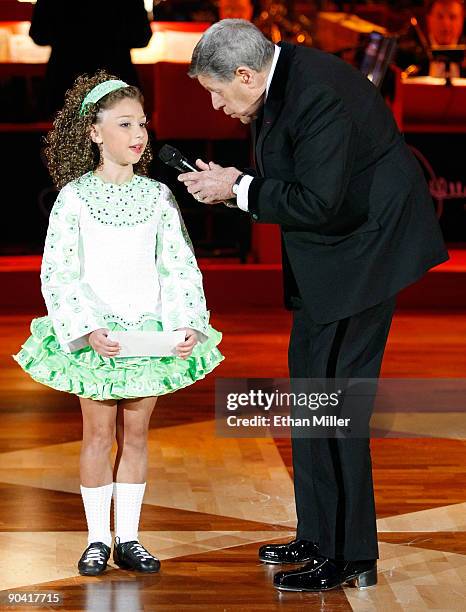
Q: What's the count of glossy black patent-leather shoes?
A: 2